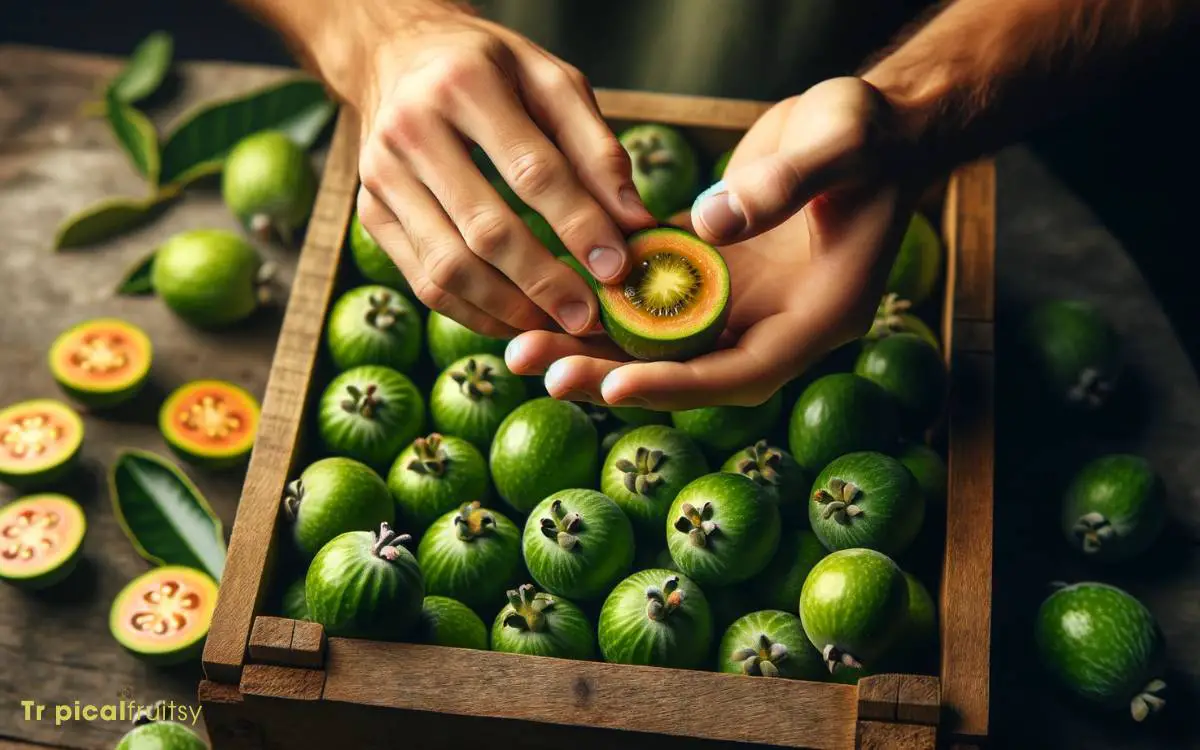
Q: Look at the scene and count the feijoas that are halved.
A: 6